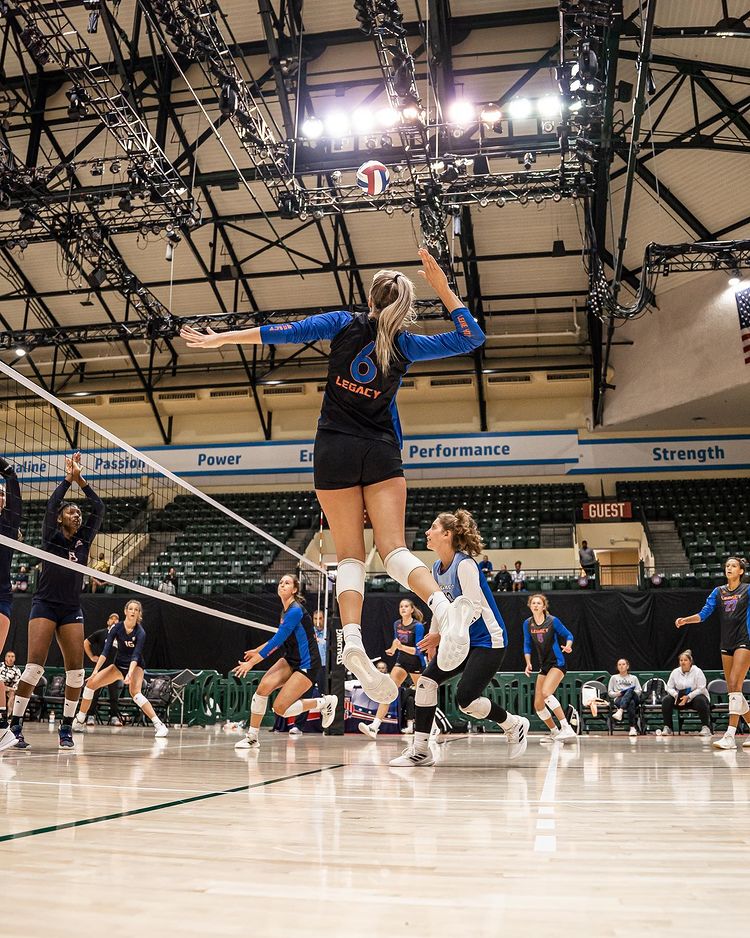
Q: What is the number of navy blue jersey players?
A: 3